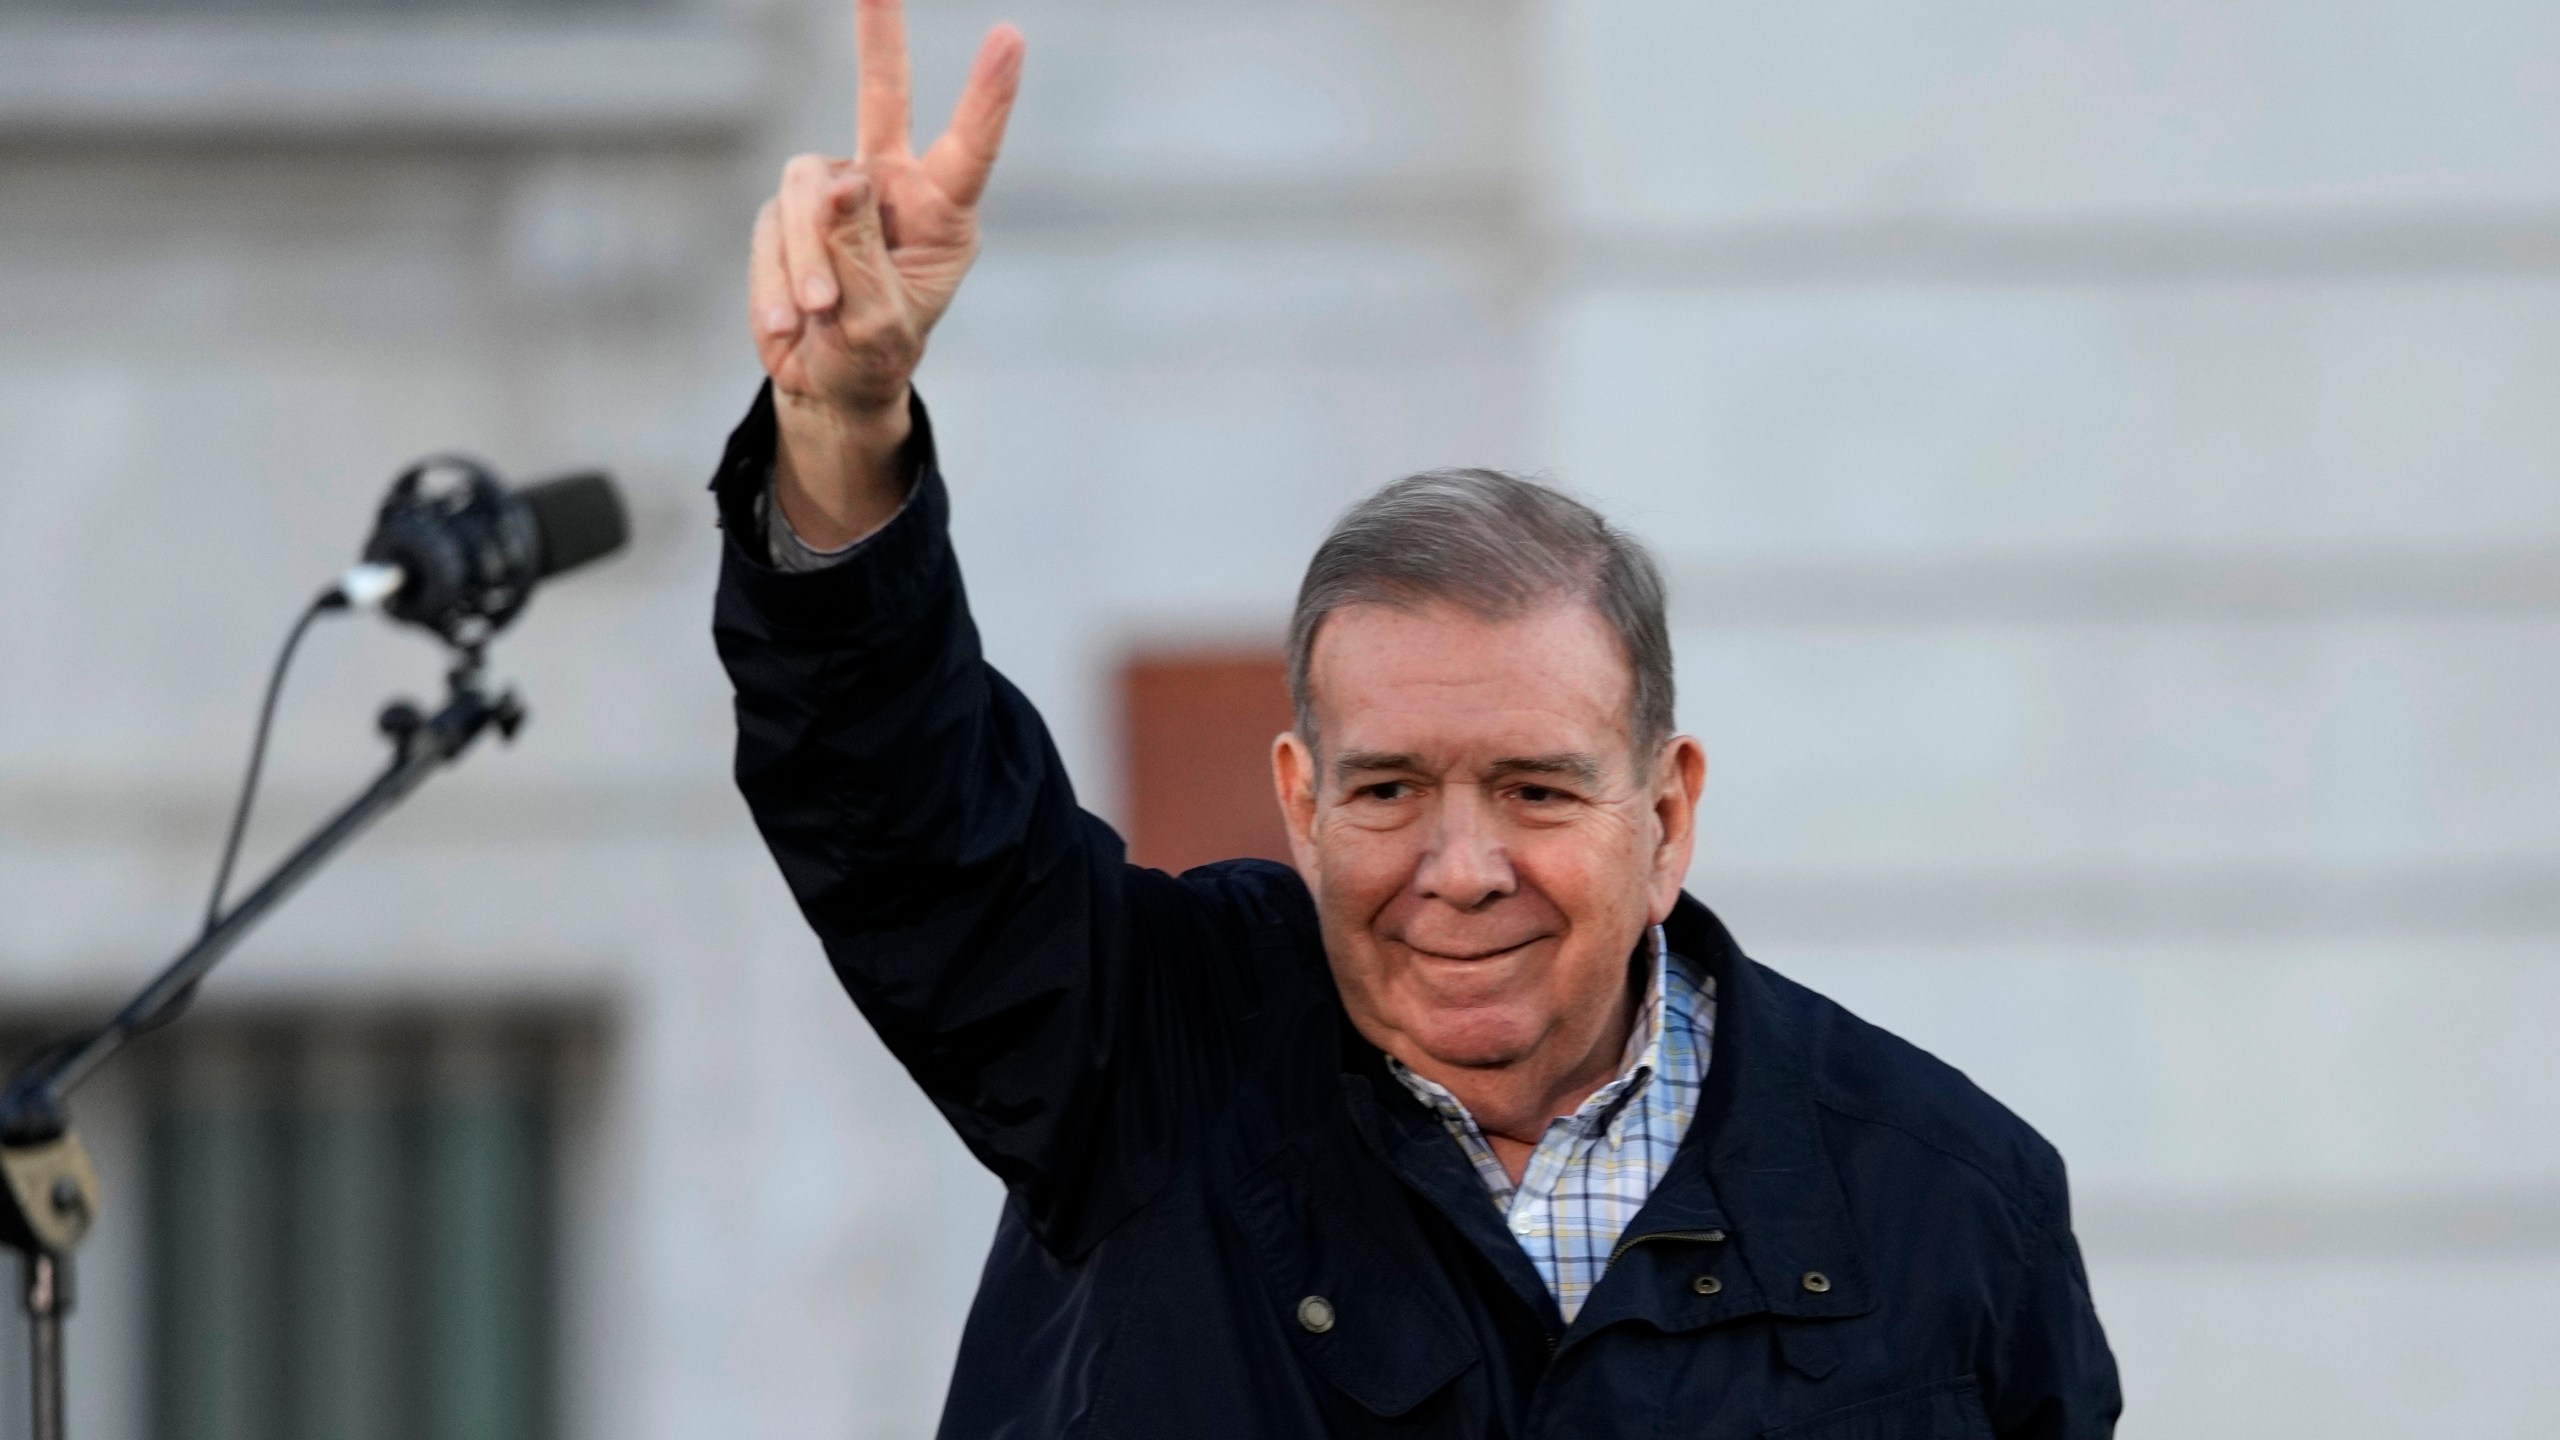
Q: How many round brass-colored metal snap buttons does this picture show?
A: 3